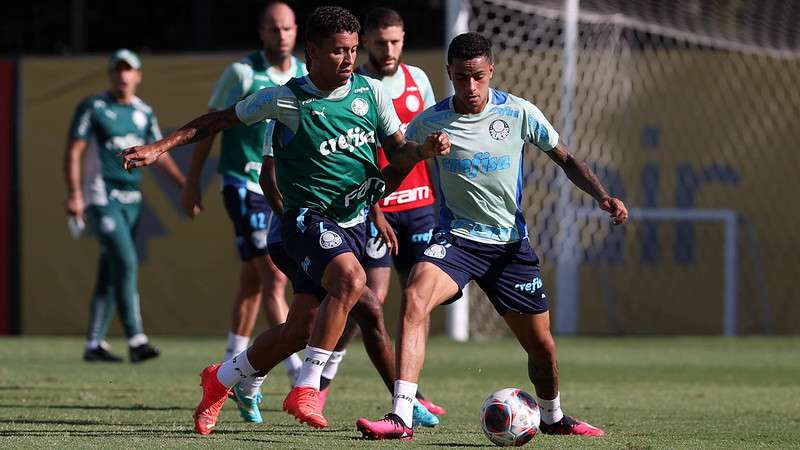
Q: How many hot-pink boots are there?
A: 4